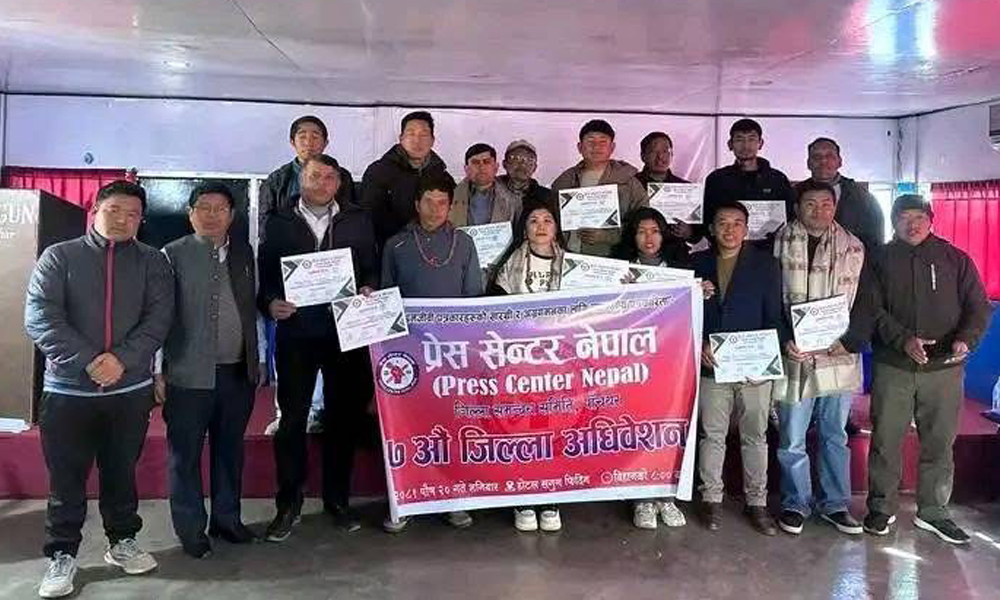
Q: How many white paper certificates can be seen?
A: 10